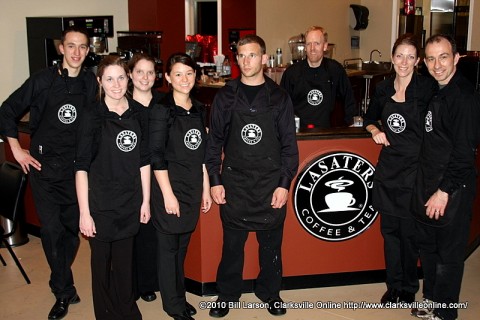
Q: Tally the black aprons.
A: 7